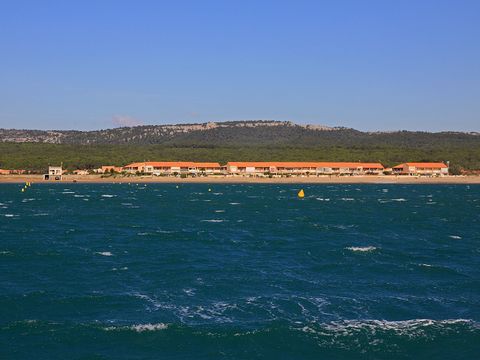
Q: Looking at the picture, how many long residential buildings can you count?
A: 3